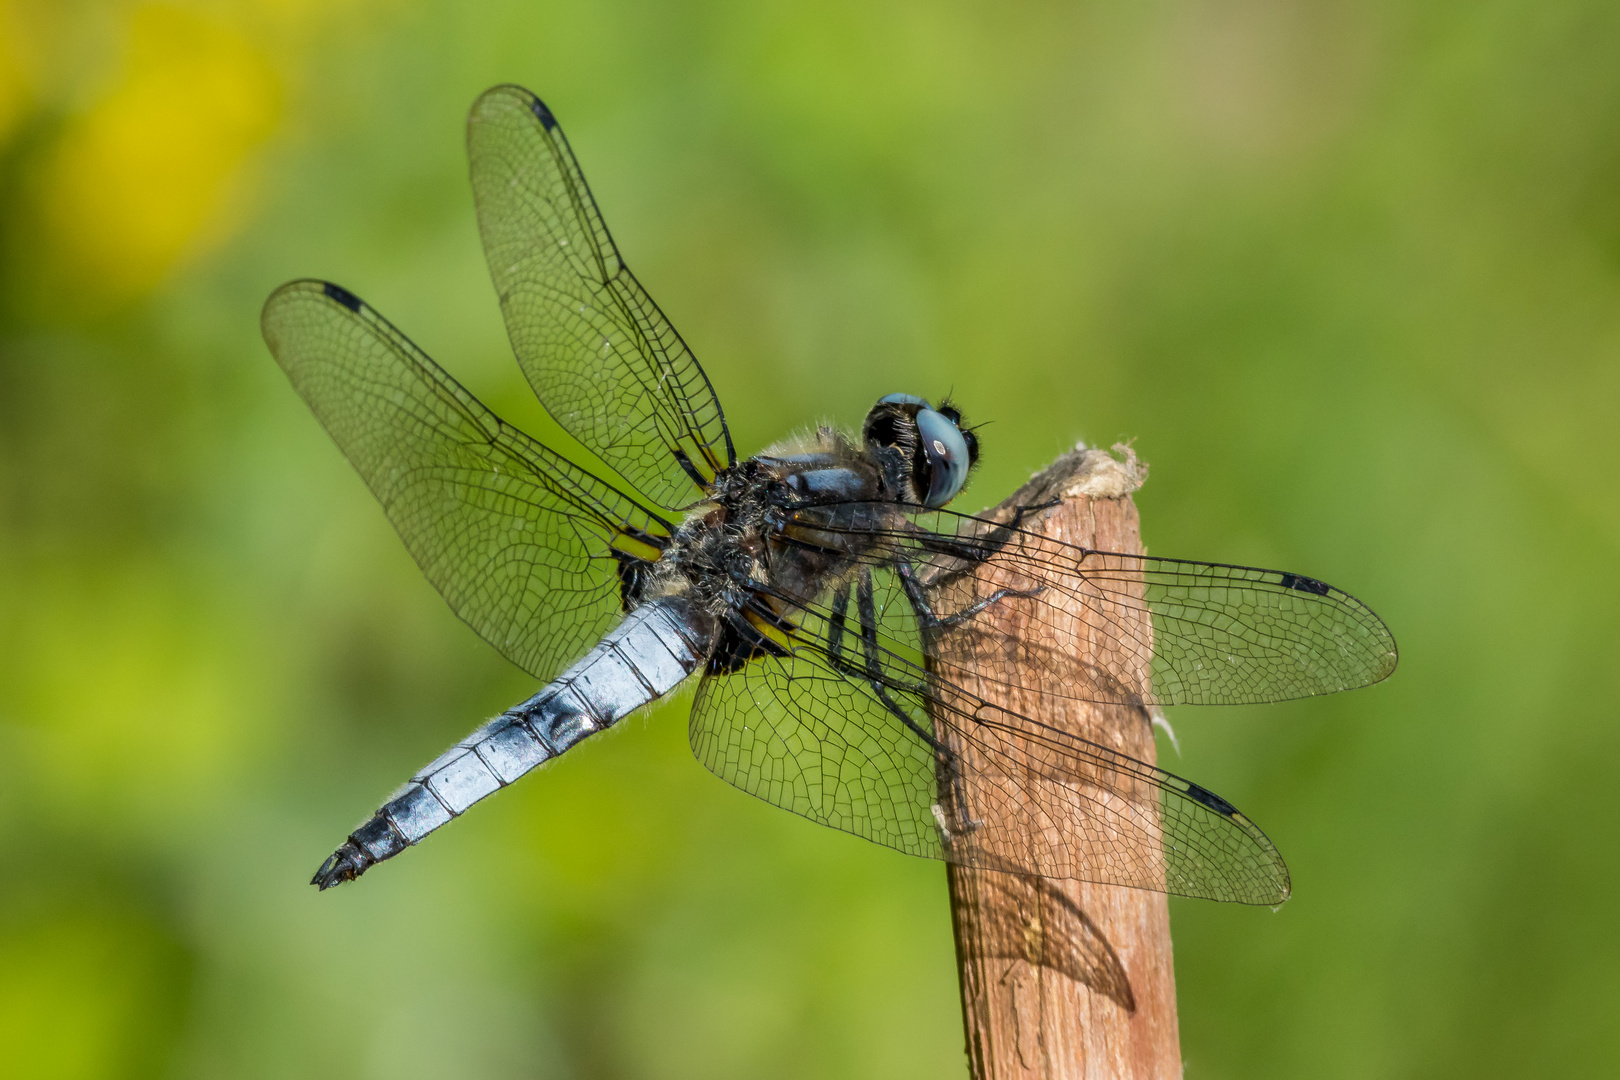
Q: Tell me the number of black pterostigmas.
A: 4